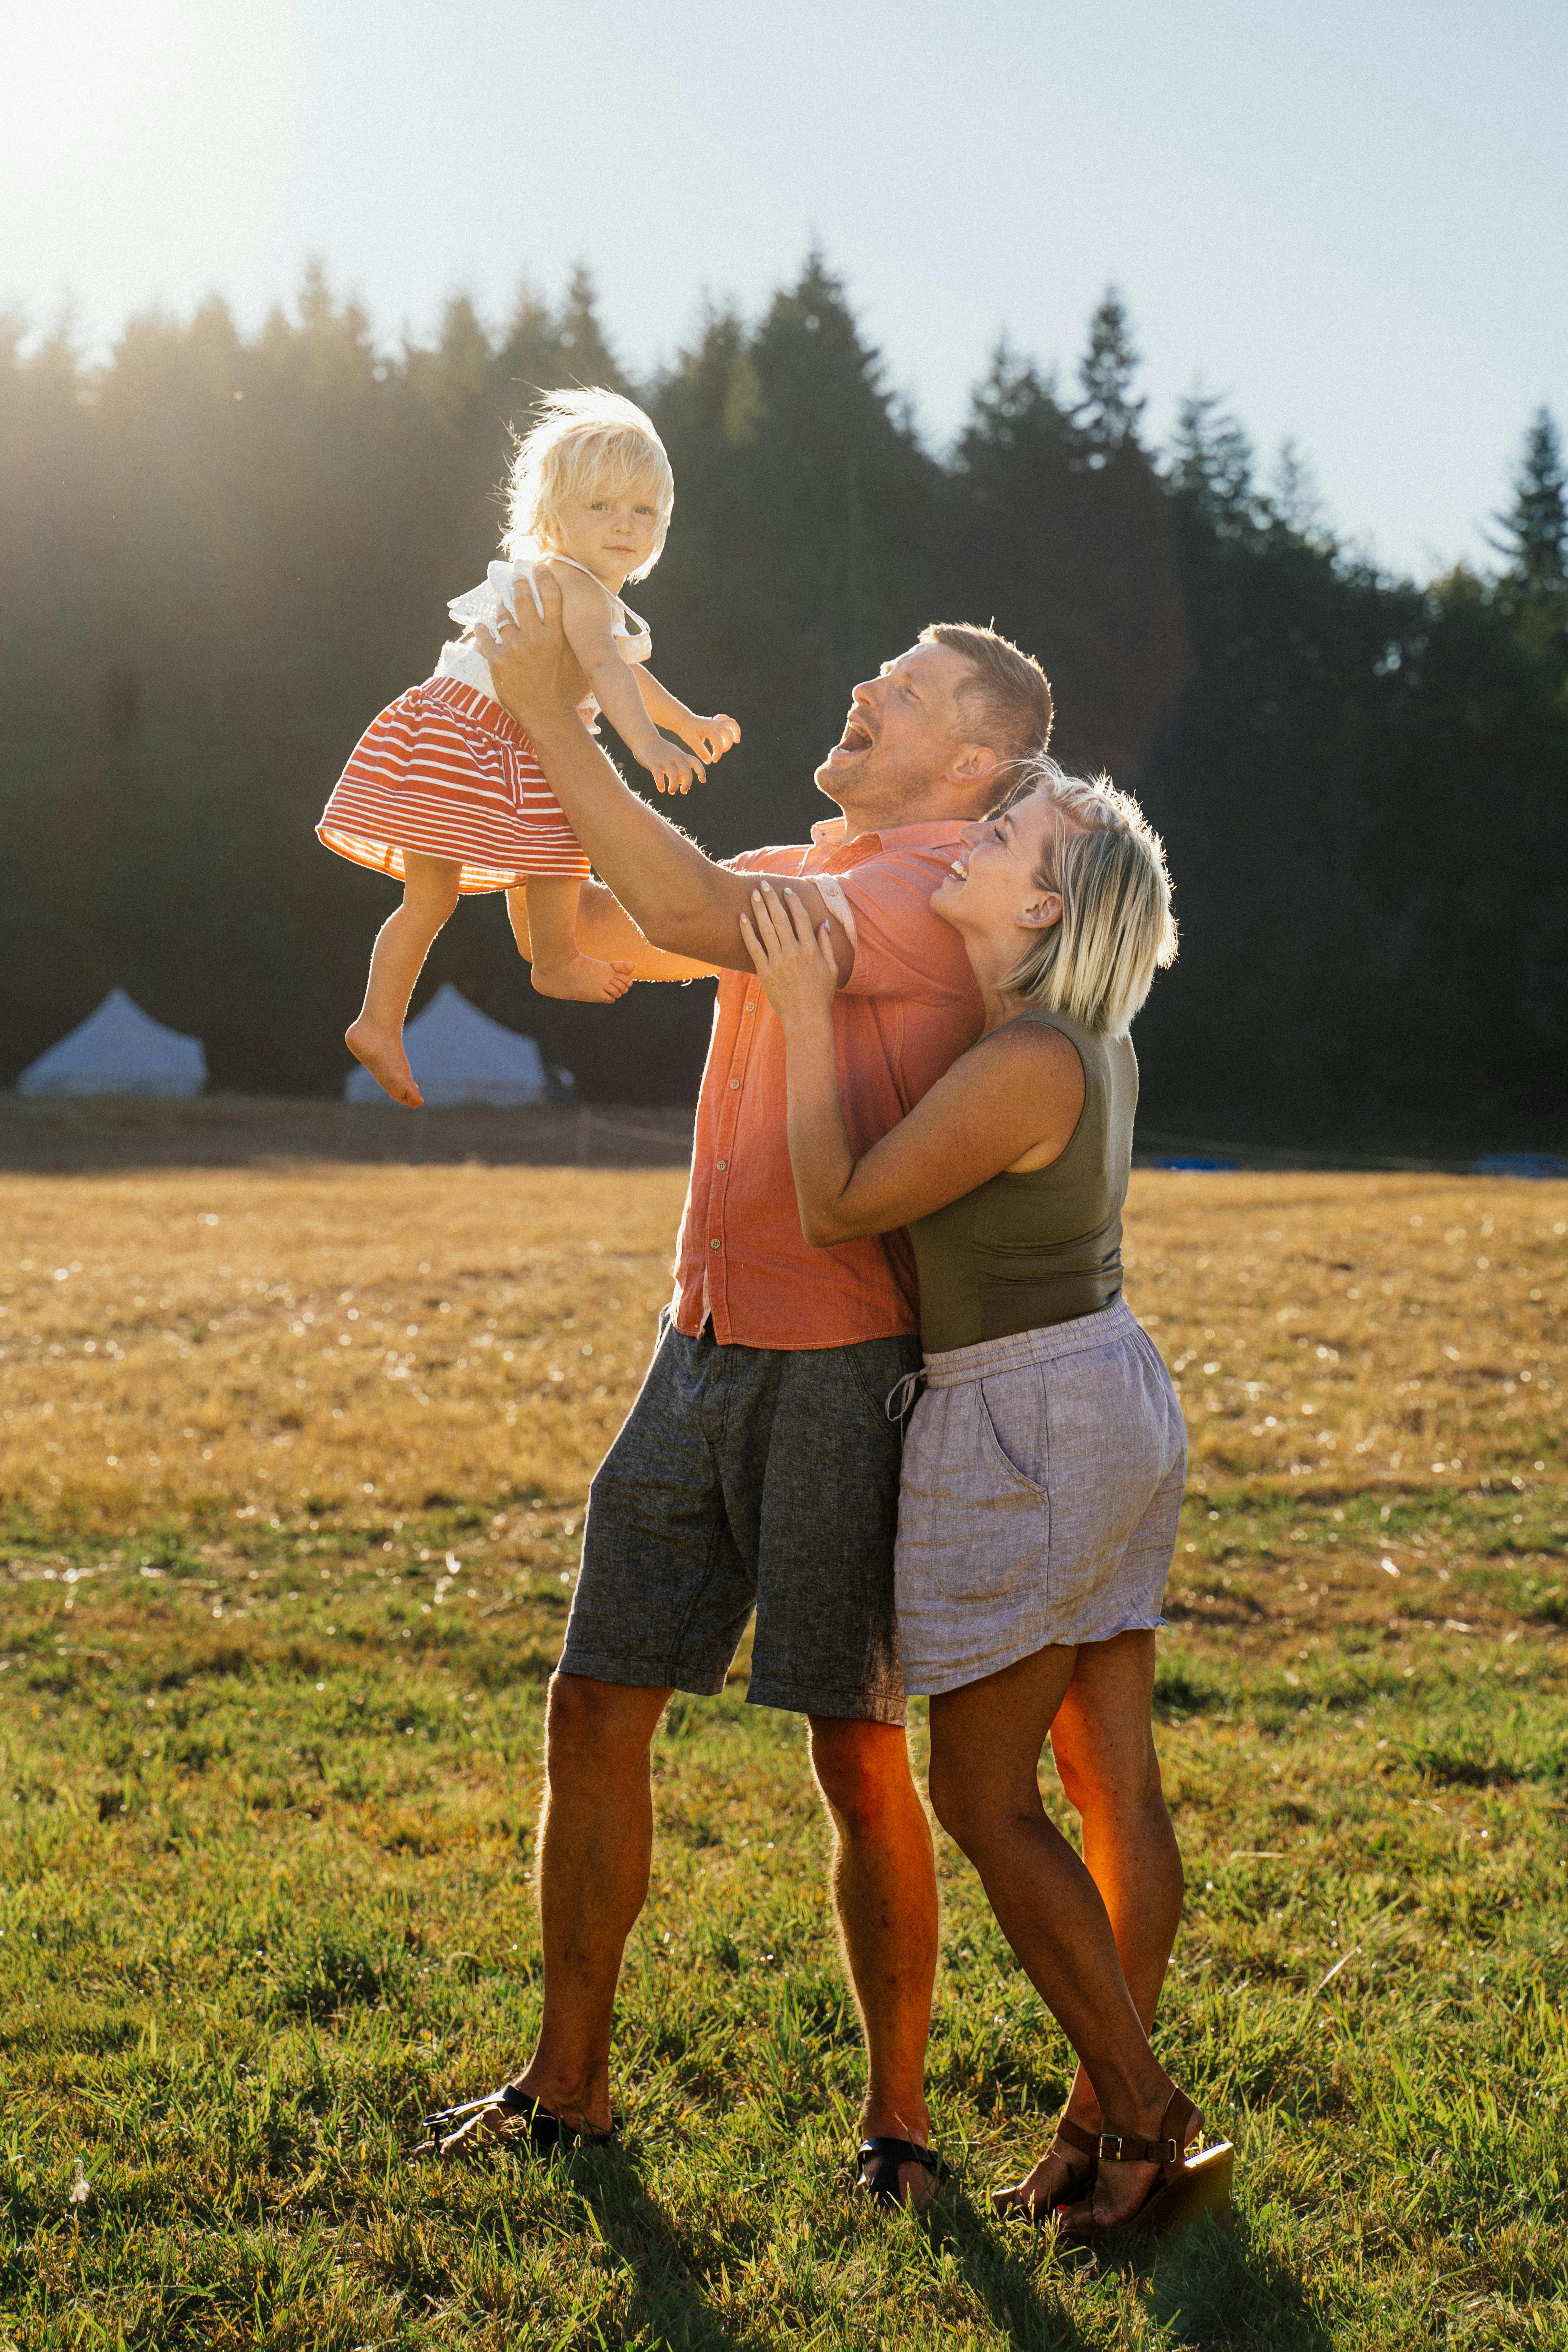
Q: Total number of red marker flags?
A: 0